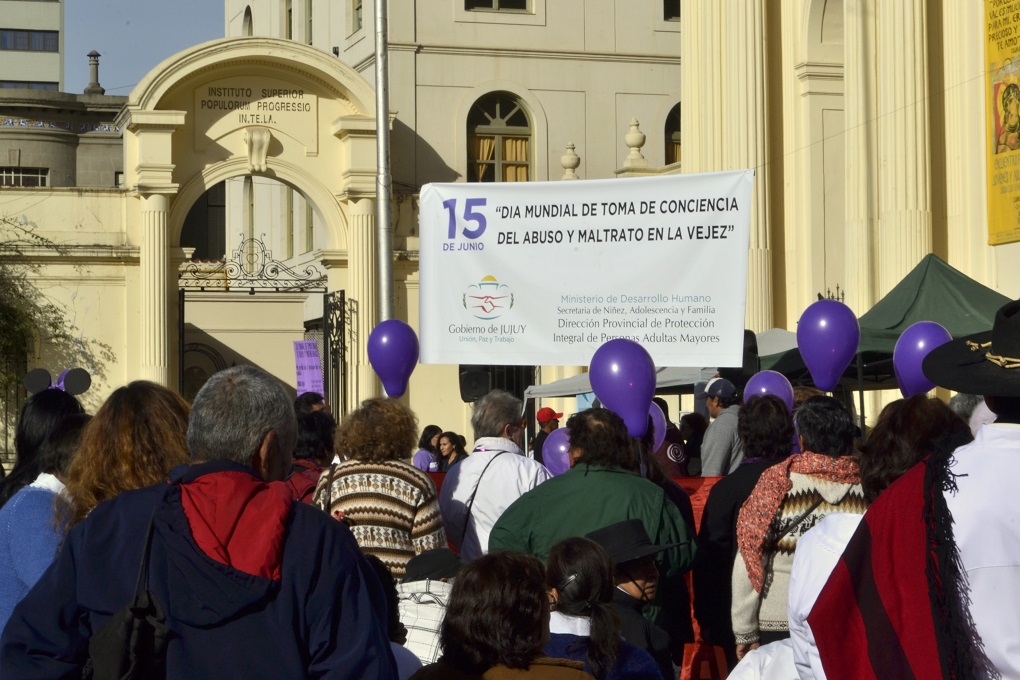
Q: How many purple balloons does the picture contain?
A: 7